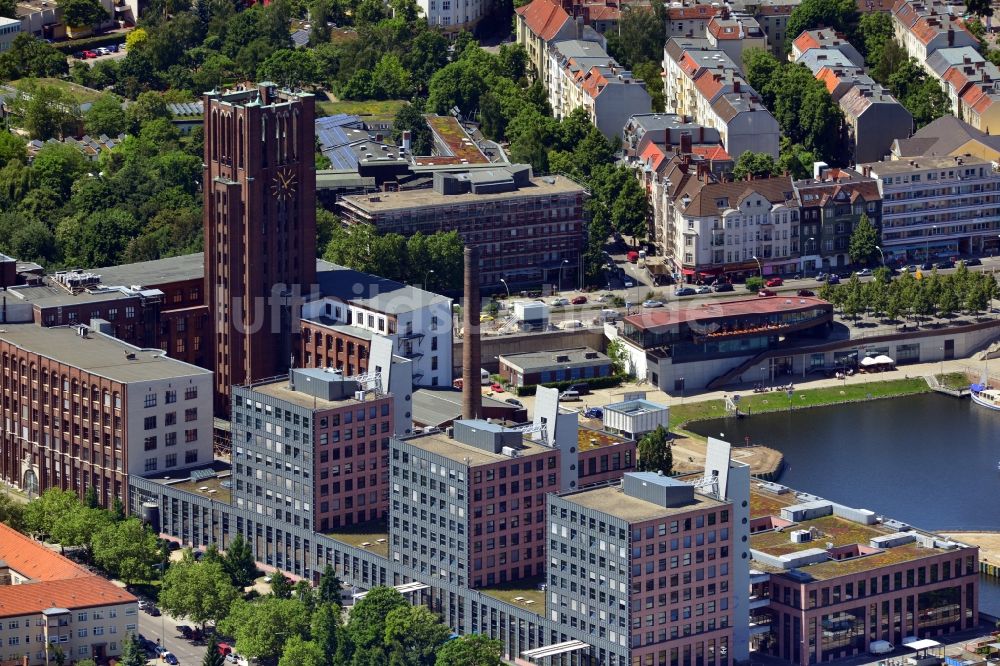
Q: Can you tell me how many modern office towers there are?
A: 3